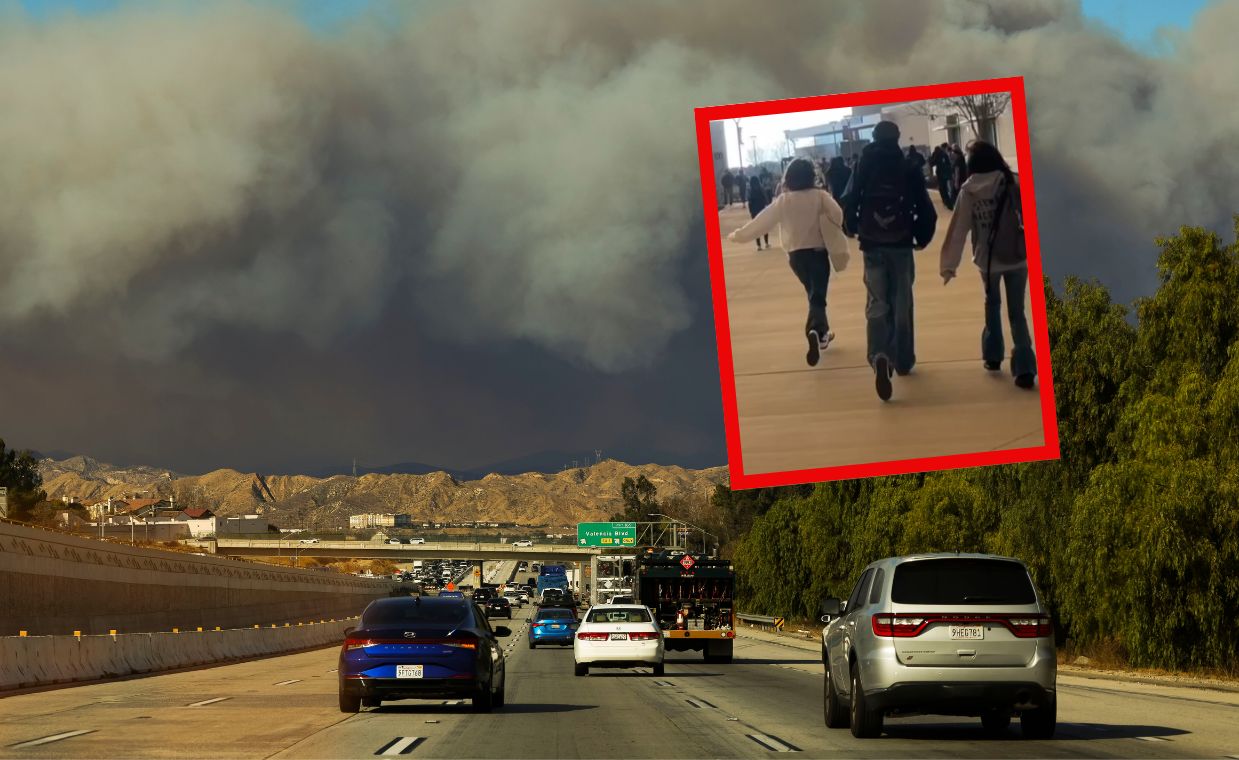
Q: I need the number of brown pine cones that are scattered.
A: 0